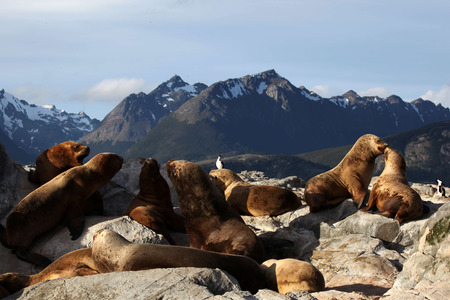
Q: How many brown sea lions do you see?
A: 10